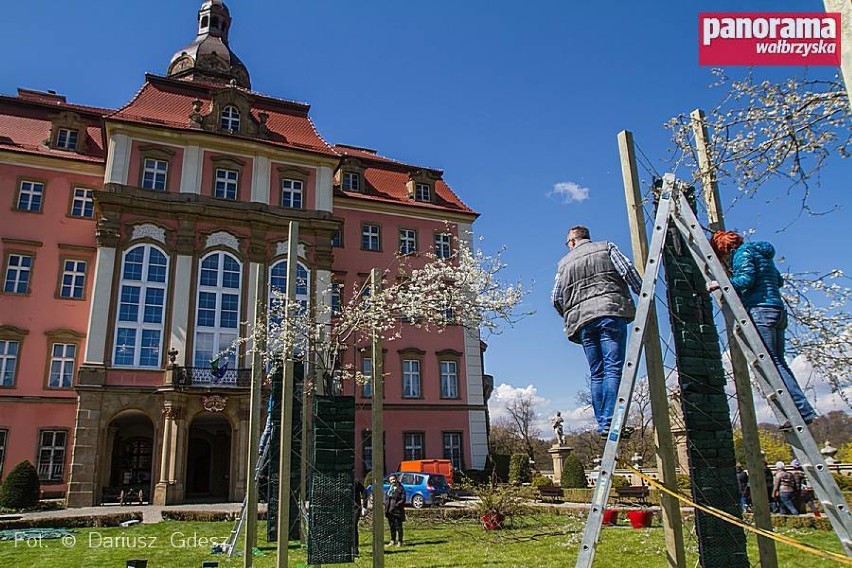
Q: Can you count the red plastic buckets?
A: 3